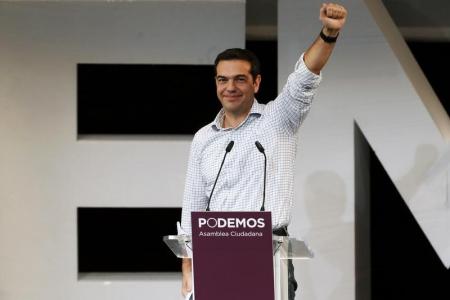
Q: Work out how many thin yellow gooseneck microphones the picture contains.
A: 0